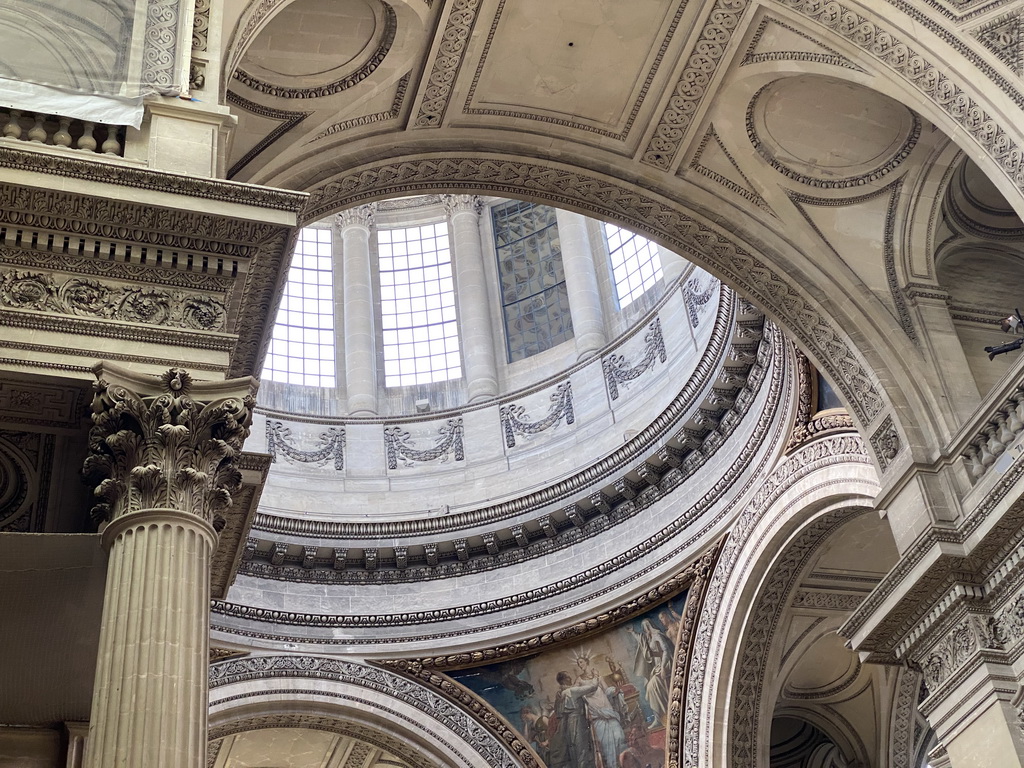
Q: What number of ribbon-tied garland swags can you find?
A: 5